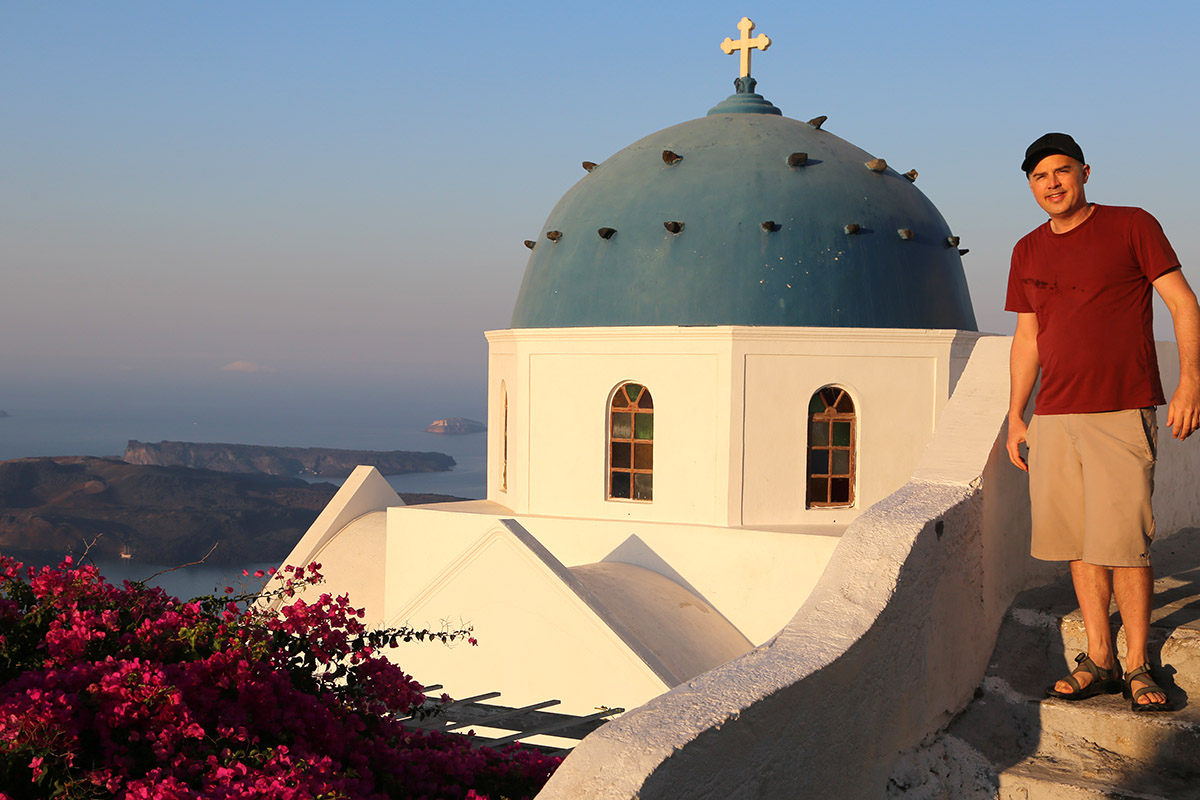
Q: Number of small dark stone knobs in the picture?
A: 15